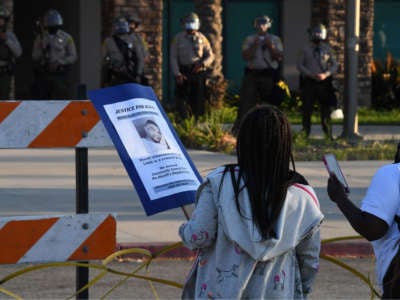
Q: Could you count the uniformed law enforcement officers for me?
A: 7